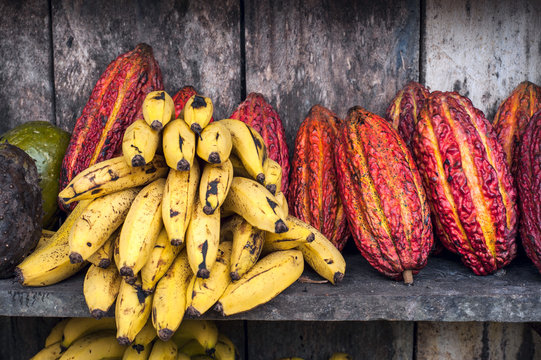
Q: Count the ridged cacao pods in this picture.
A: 9